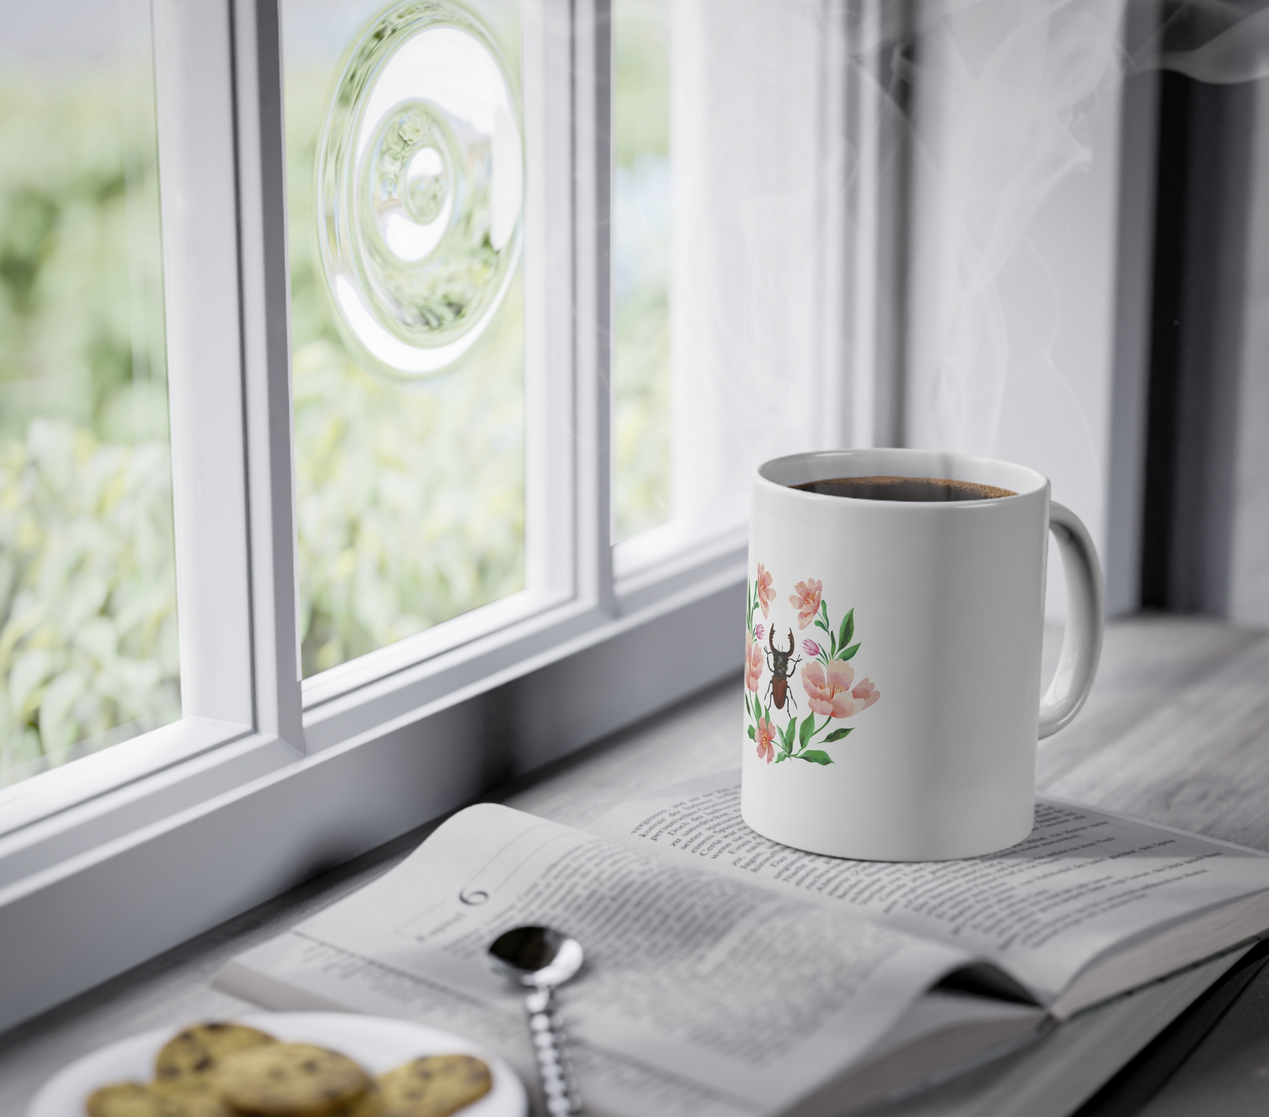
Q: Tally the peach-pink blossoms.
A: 5